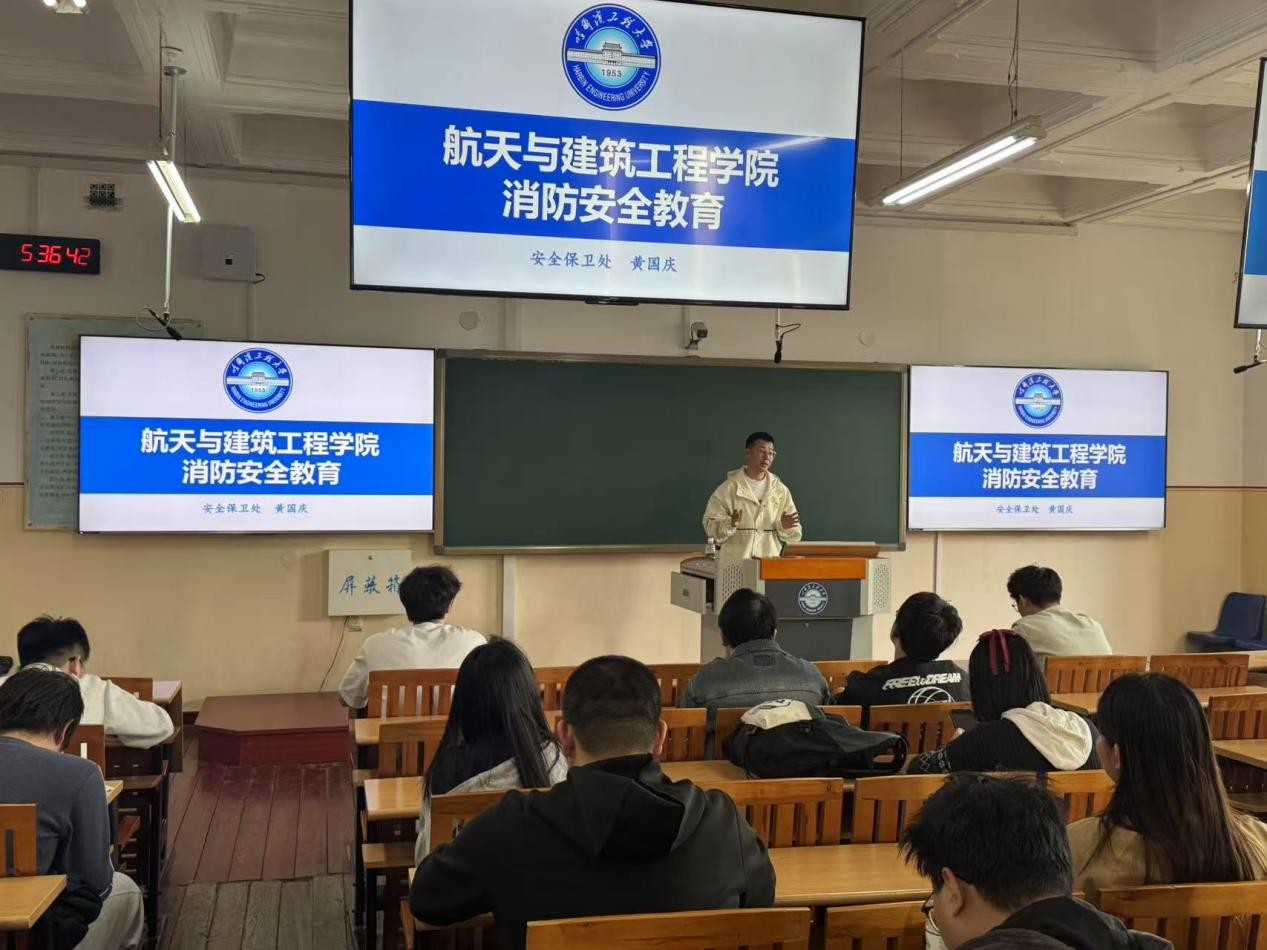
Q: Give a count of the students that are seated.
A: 11